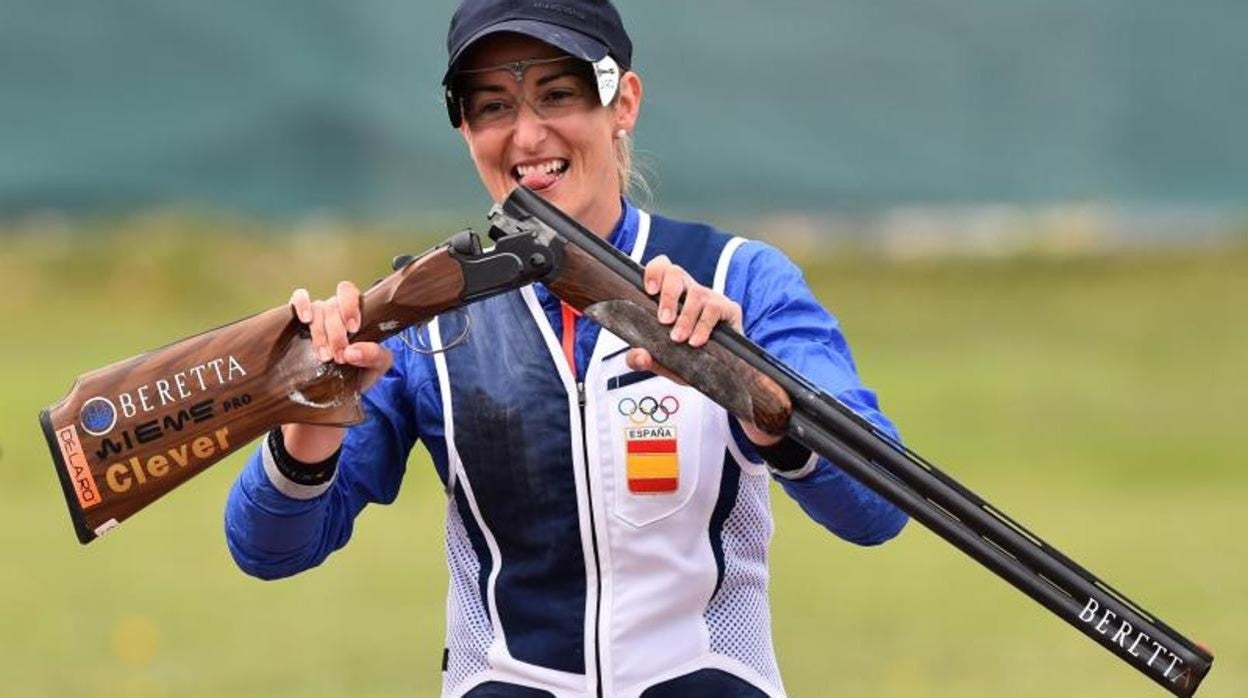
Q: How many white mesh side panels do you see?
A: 2